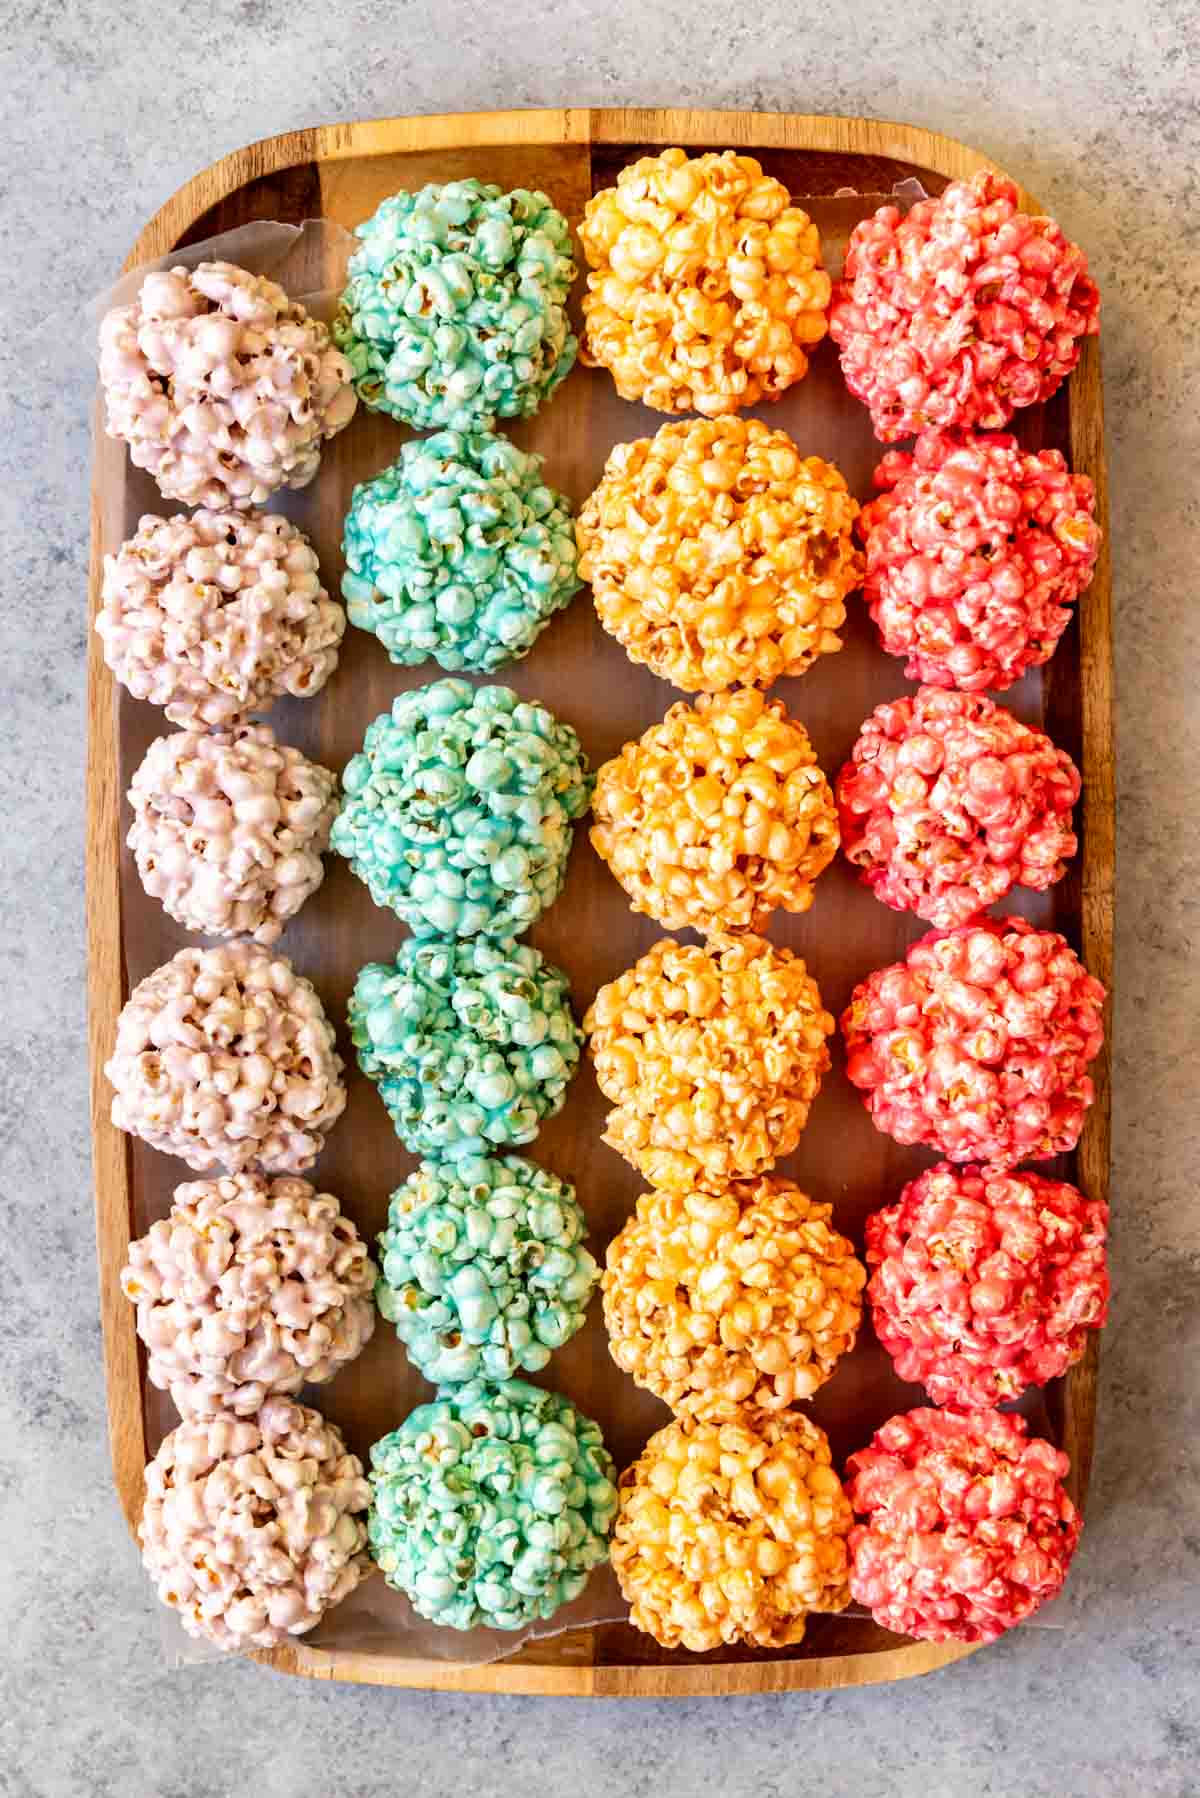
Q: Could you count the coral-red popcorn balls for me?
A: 6